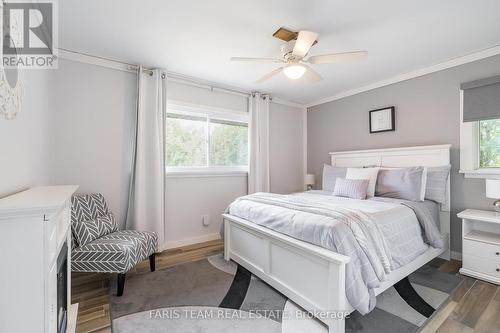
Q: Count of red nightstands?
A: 0